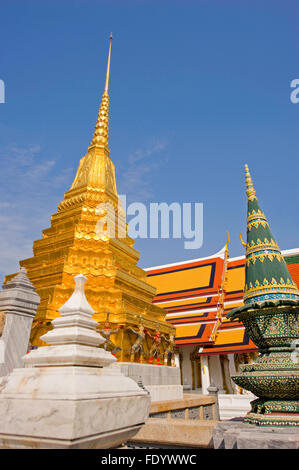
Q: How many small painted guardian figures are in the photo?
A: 4